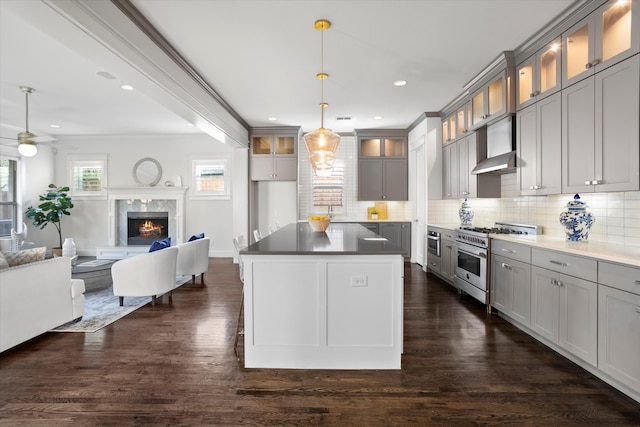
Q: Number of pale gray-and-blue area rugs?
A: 1